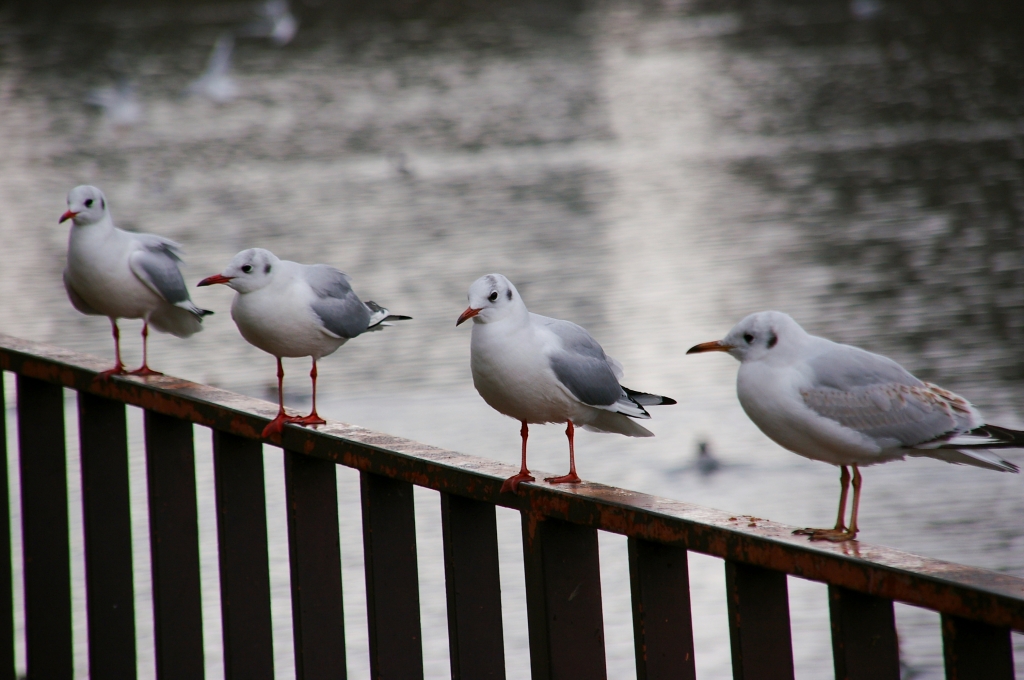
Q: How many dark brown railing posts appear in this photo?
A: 13